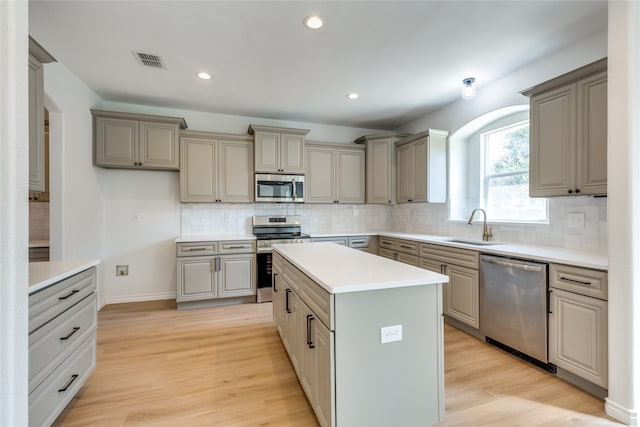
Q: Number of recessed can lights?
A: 3